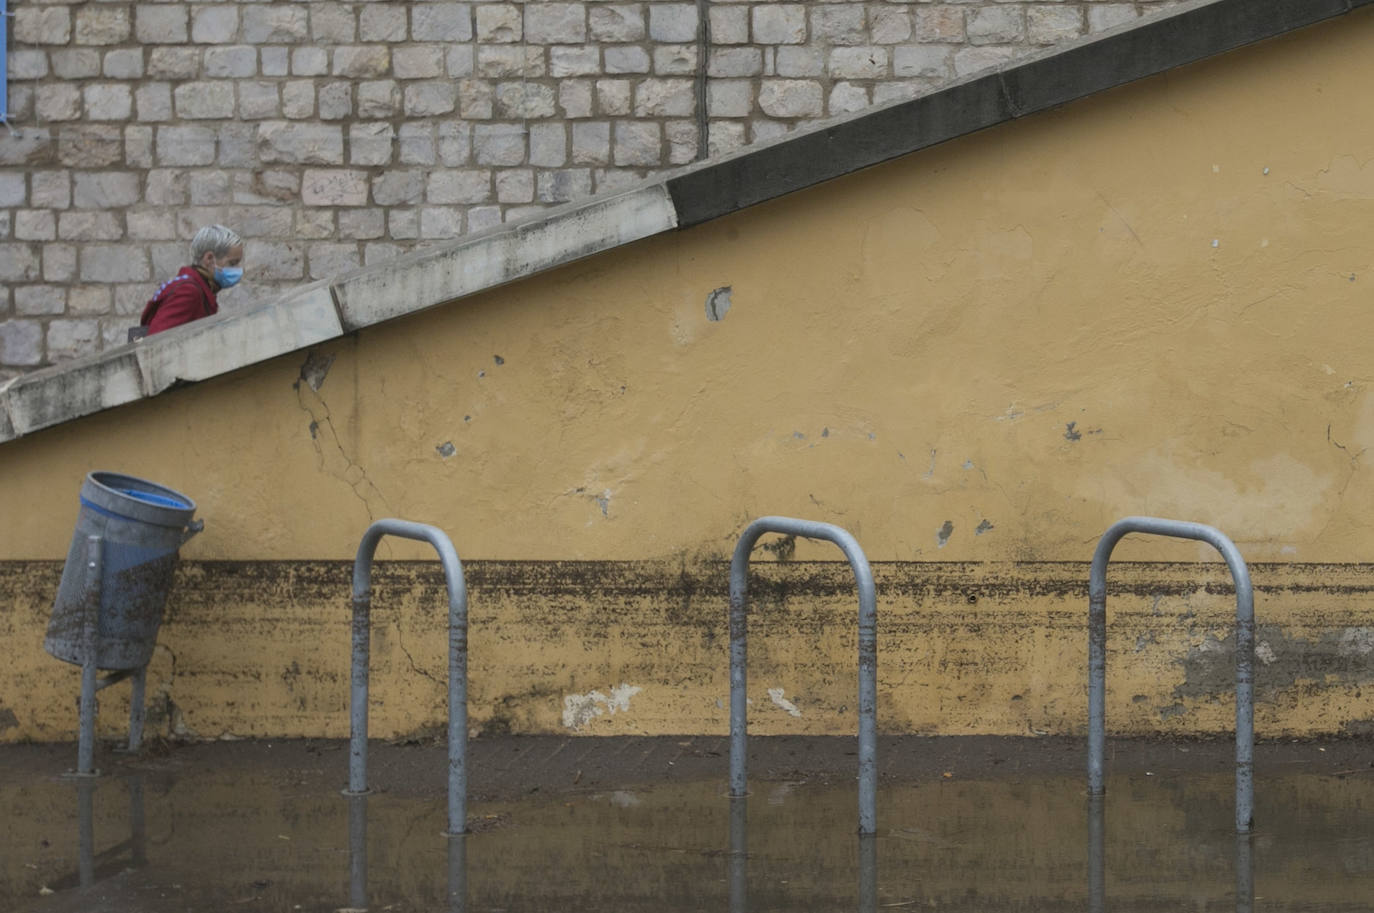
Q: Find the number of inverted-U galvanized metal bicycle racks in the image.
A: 3